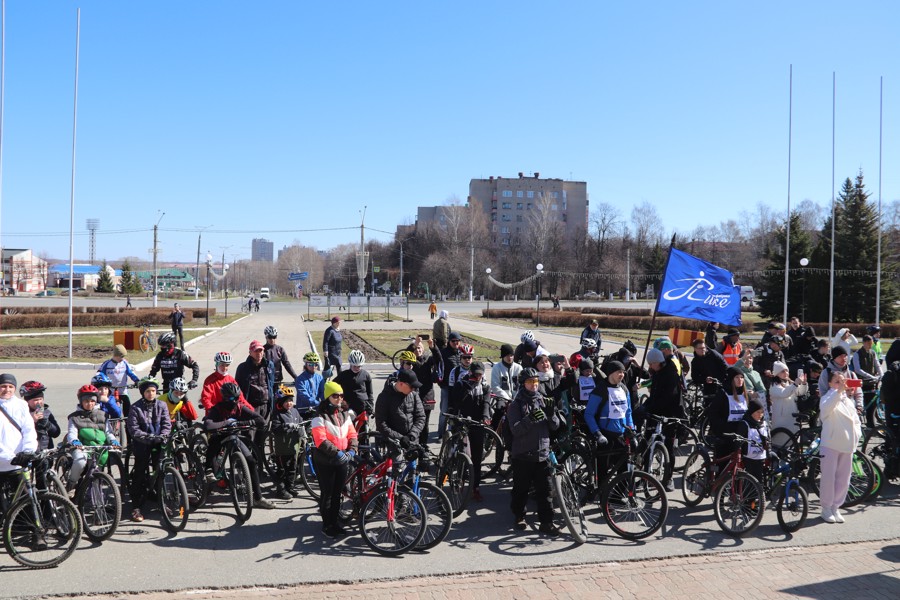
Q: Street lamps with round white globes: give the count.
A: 5